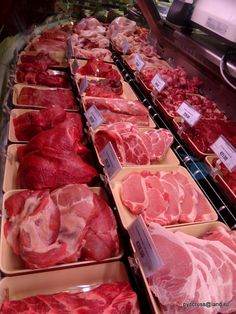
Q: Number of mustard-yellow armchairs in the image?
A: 0